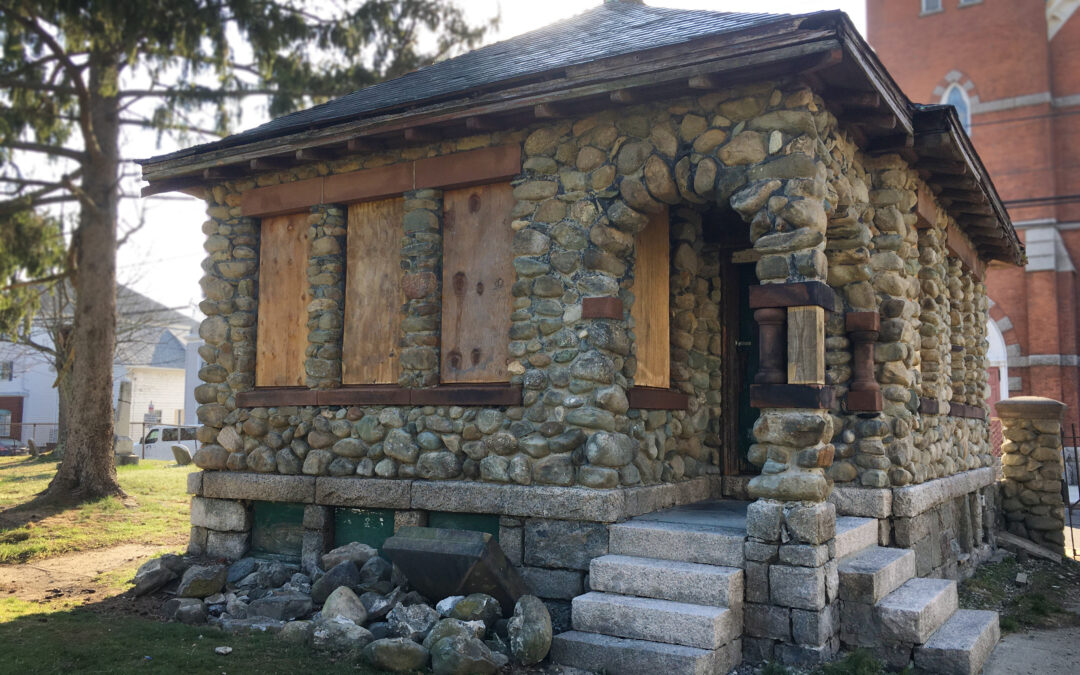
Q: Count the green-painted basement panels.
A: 3